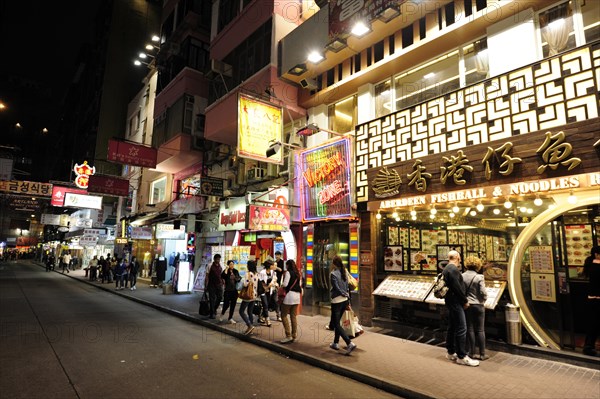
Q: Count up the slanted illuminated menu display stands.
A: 2